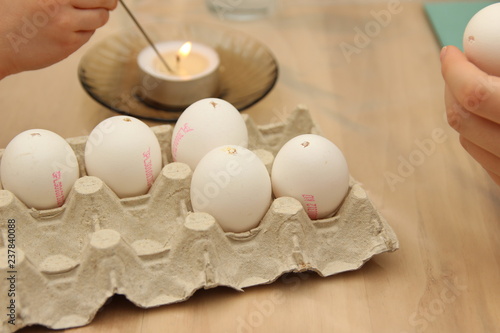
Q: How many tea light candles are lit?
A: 1